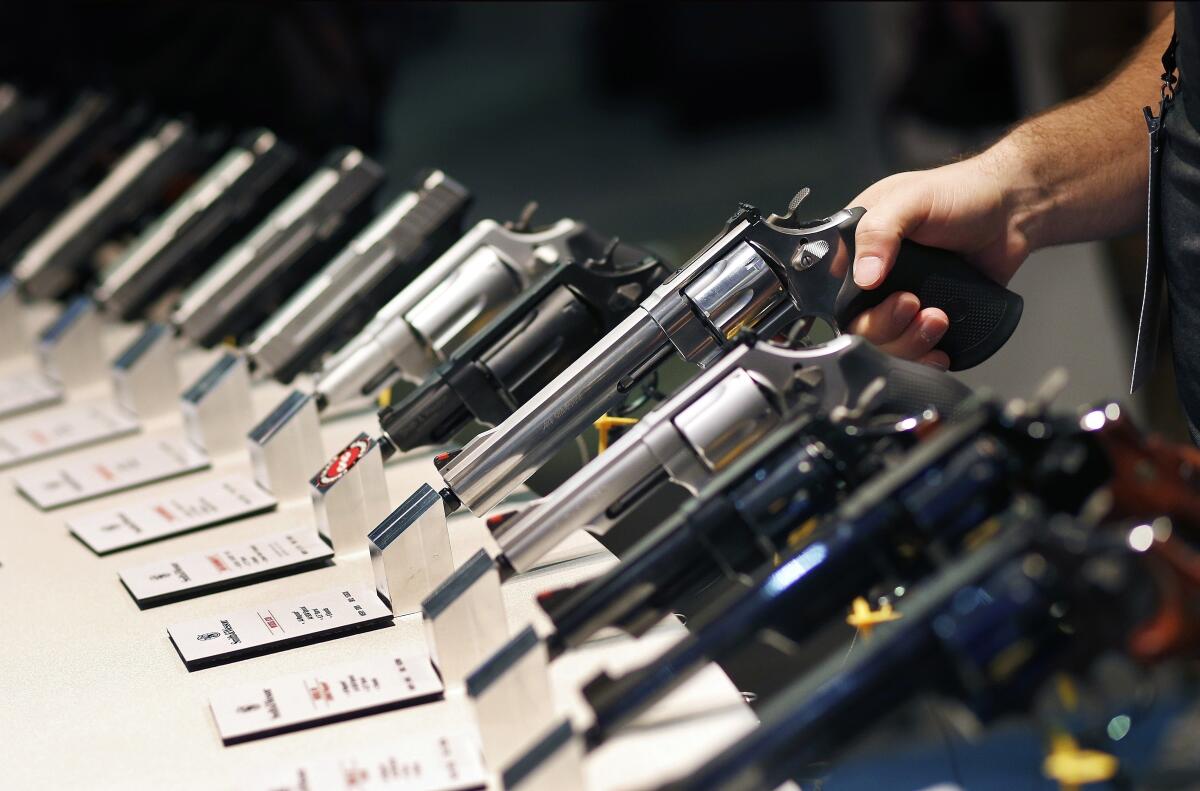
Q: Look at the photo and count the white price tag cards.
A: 8